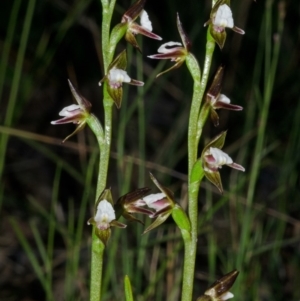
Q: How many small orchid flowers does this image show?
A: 11